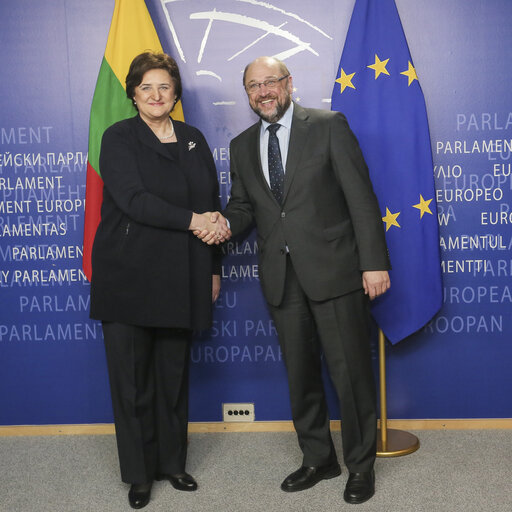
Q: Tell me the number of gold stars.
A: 5